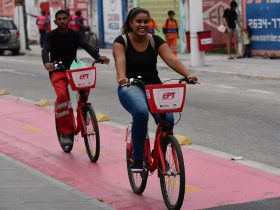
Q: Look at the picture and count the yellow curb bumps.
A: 4